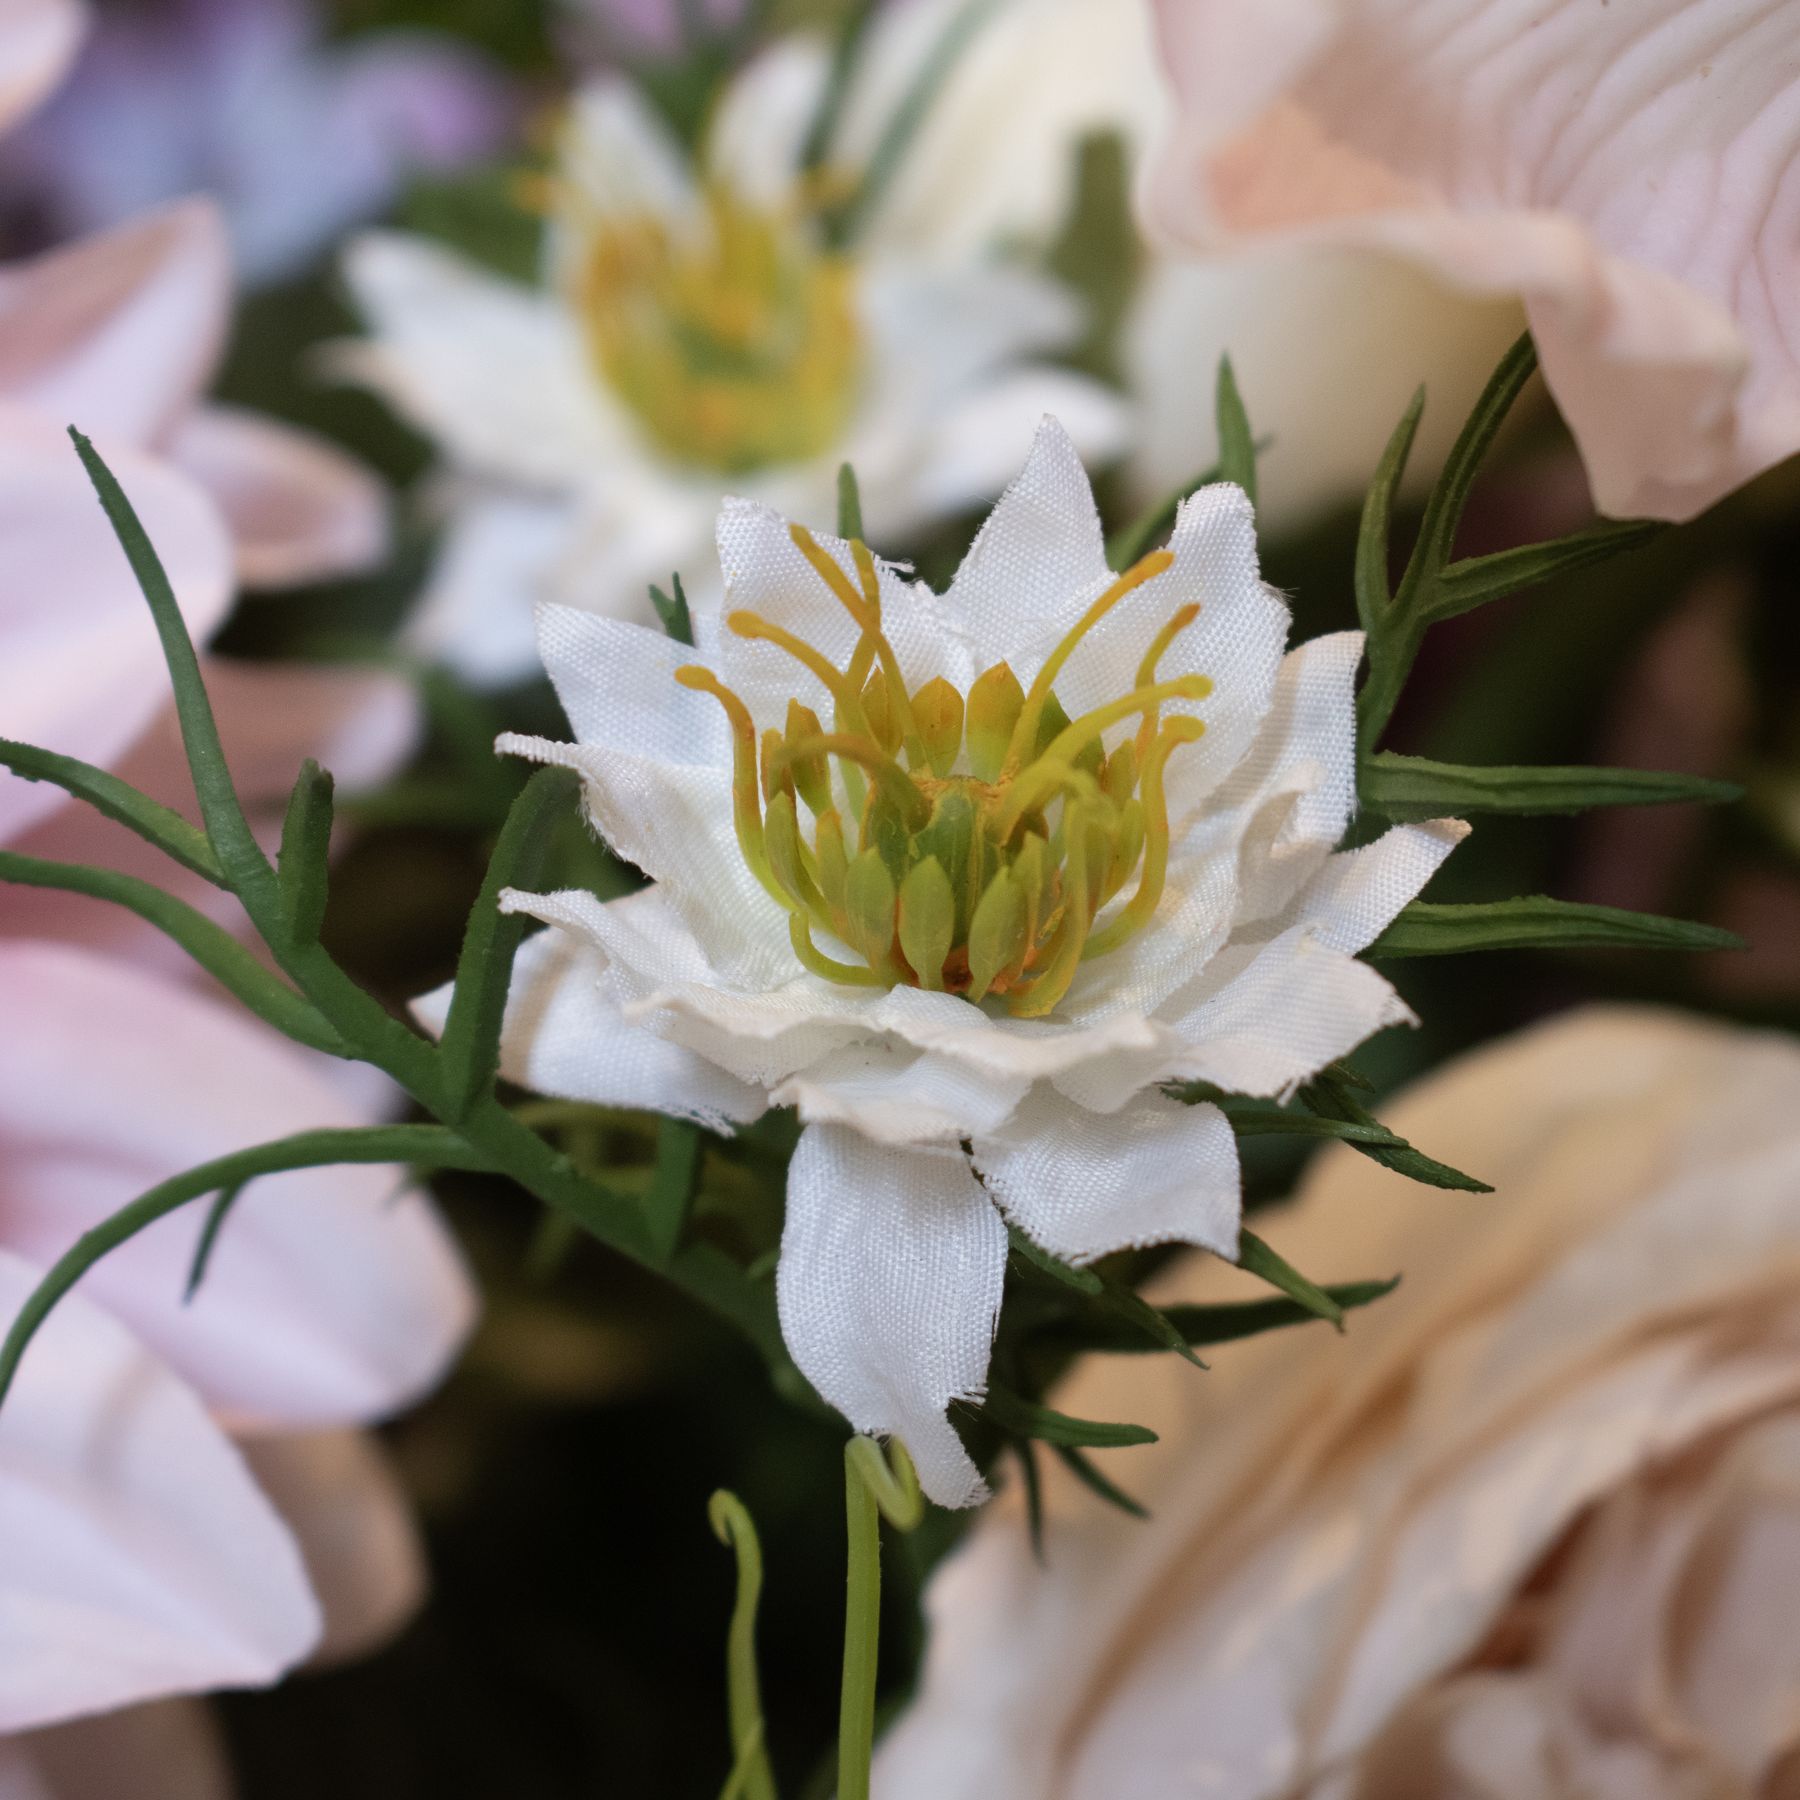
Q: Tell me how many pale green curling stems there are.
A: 2